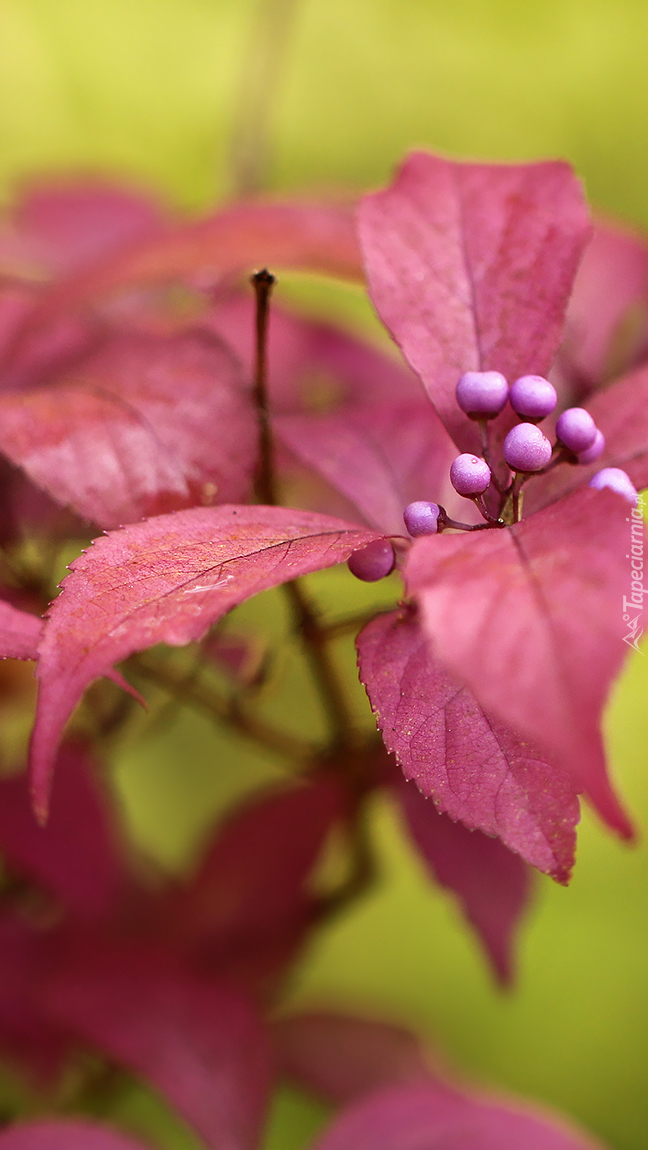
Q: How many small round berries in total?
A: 9